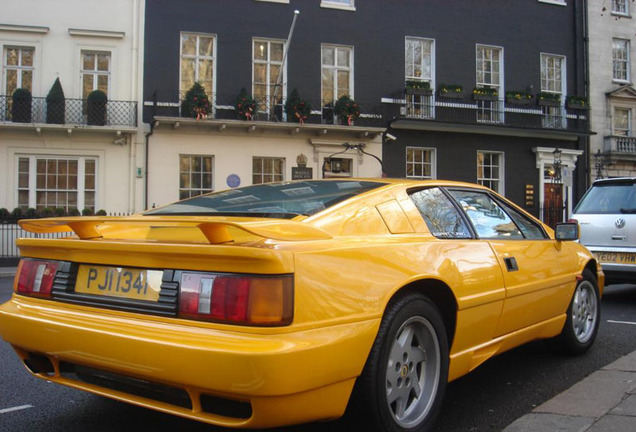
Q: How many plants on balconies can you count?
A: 13